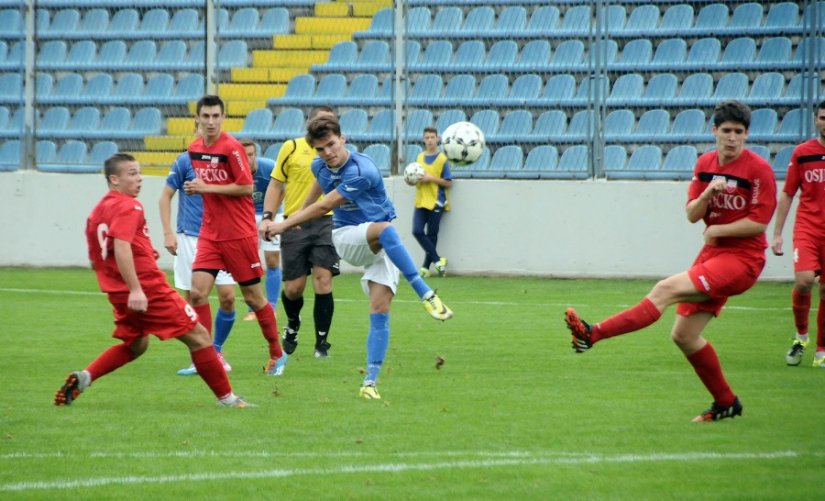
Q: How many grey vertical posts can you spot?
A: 5